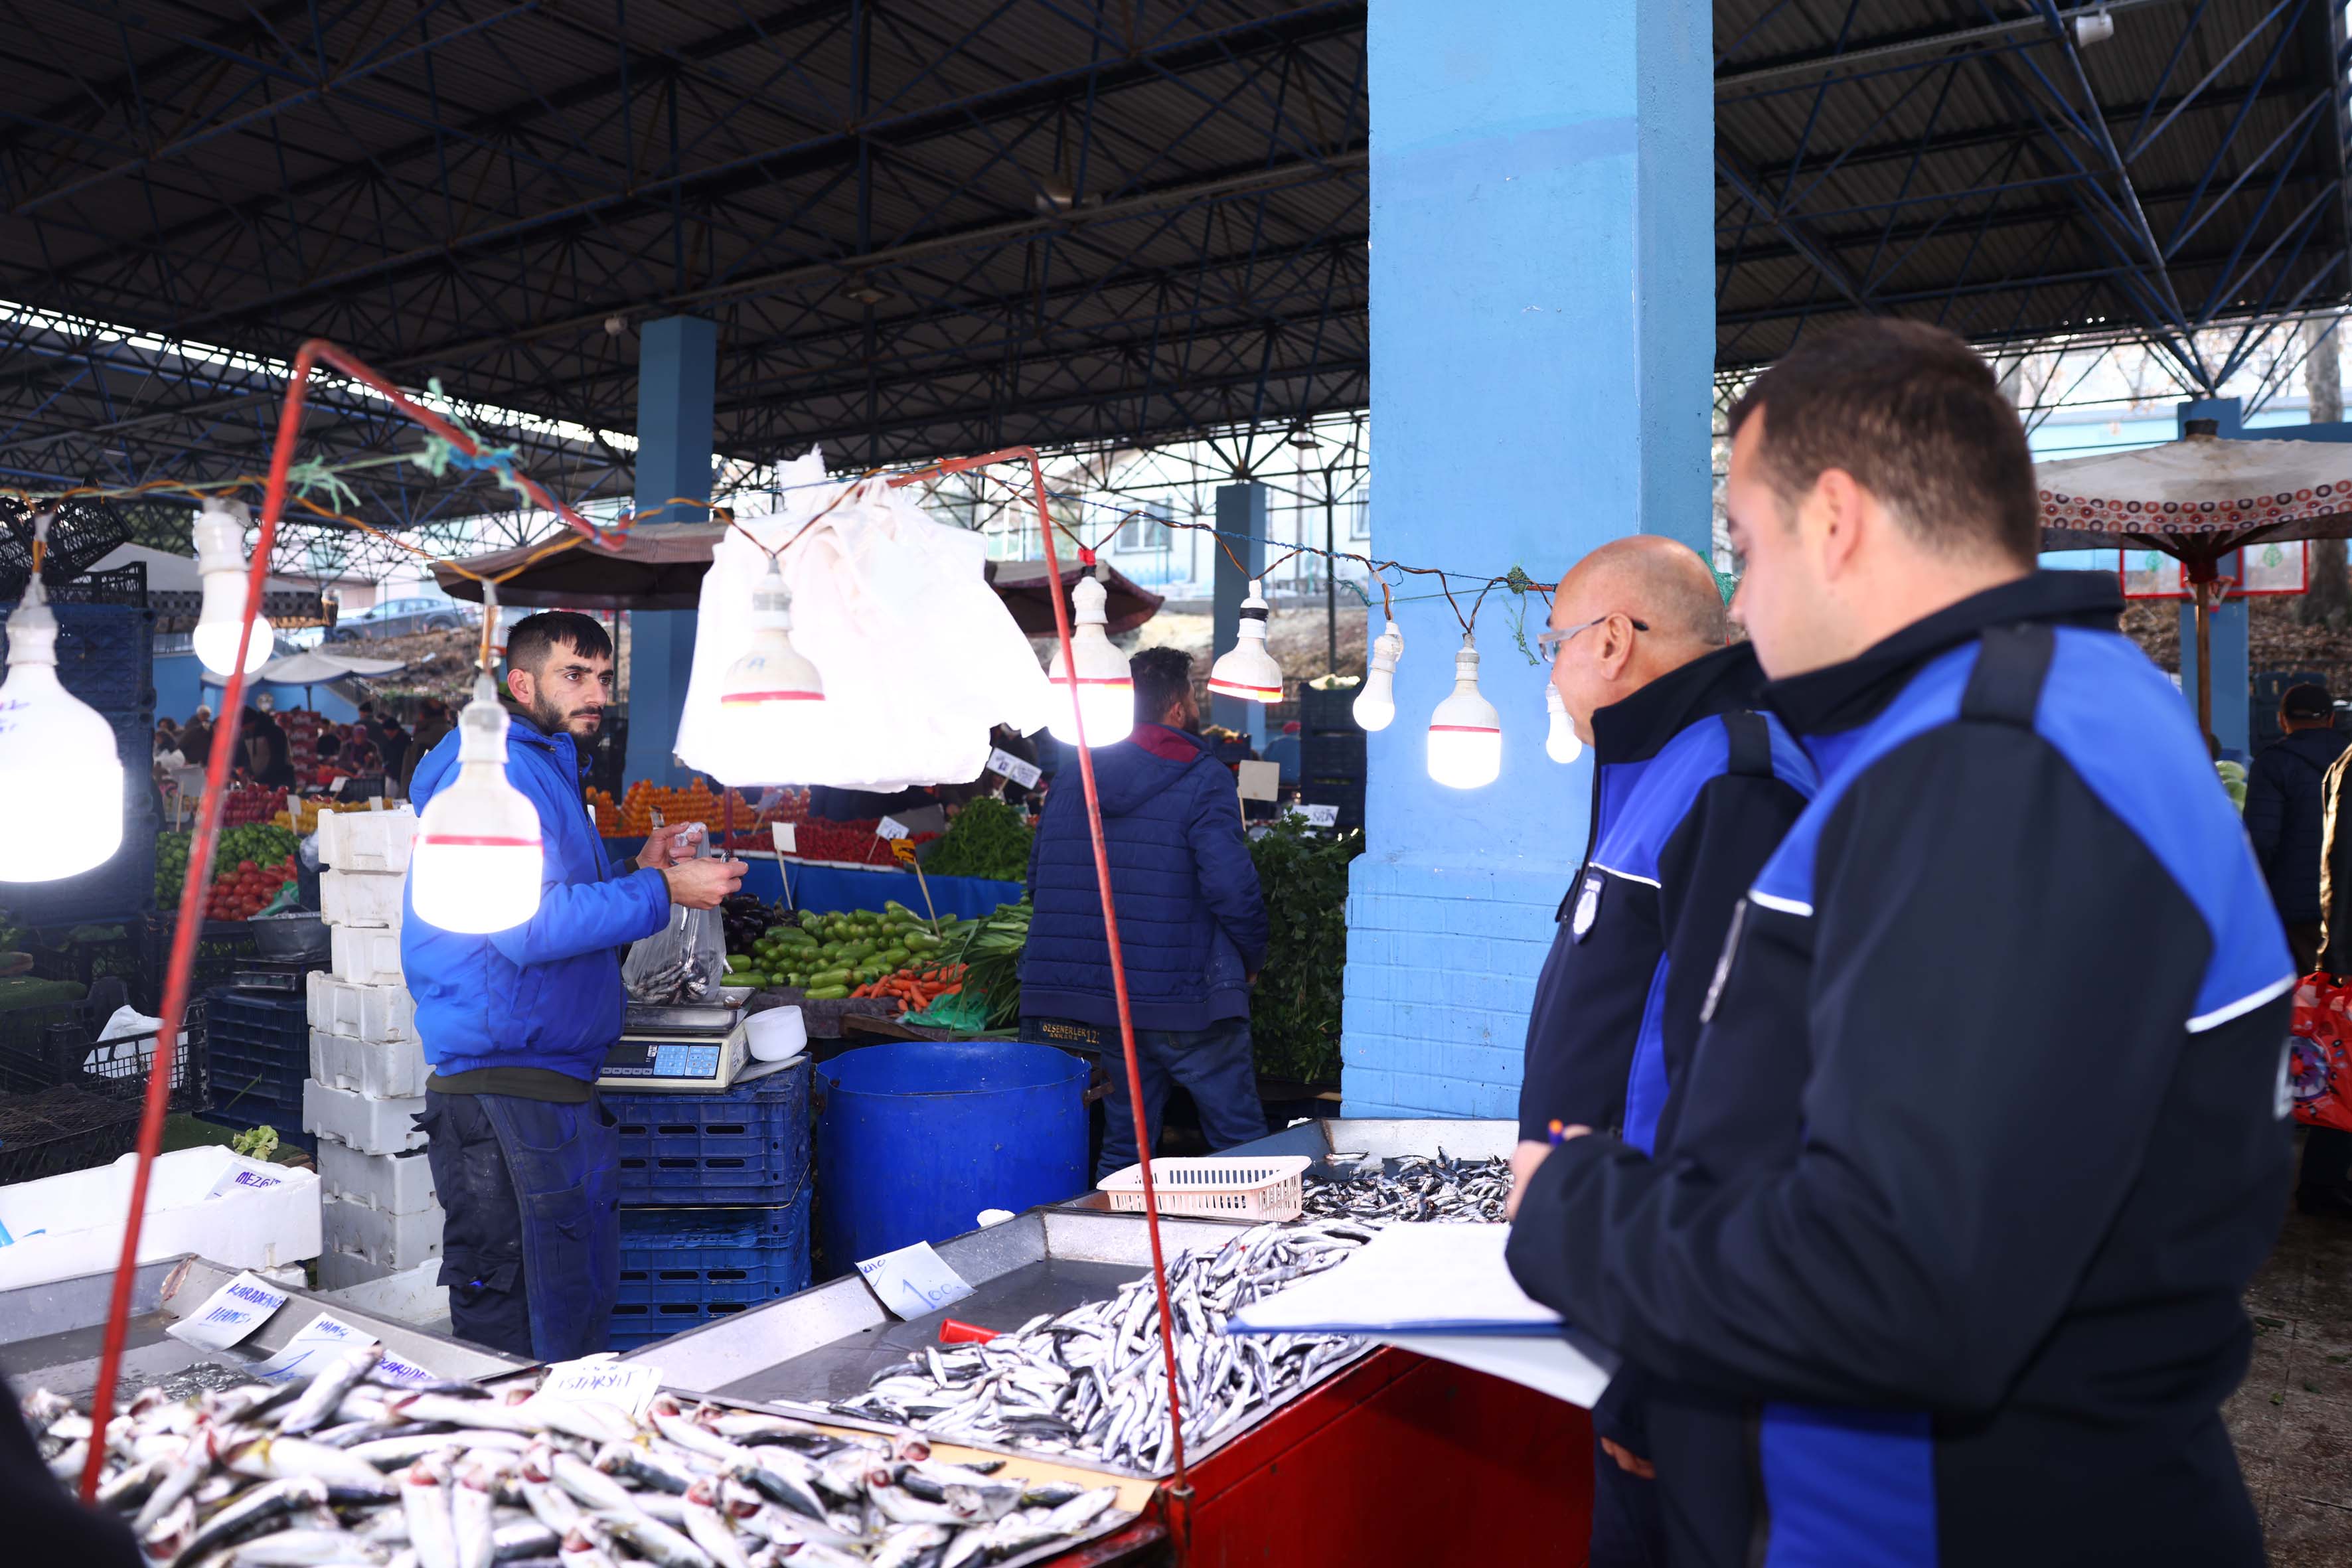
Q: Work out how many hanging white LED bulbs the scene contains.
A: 9